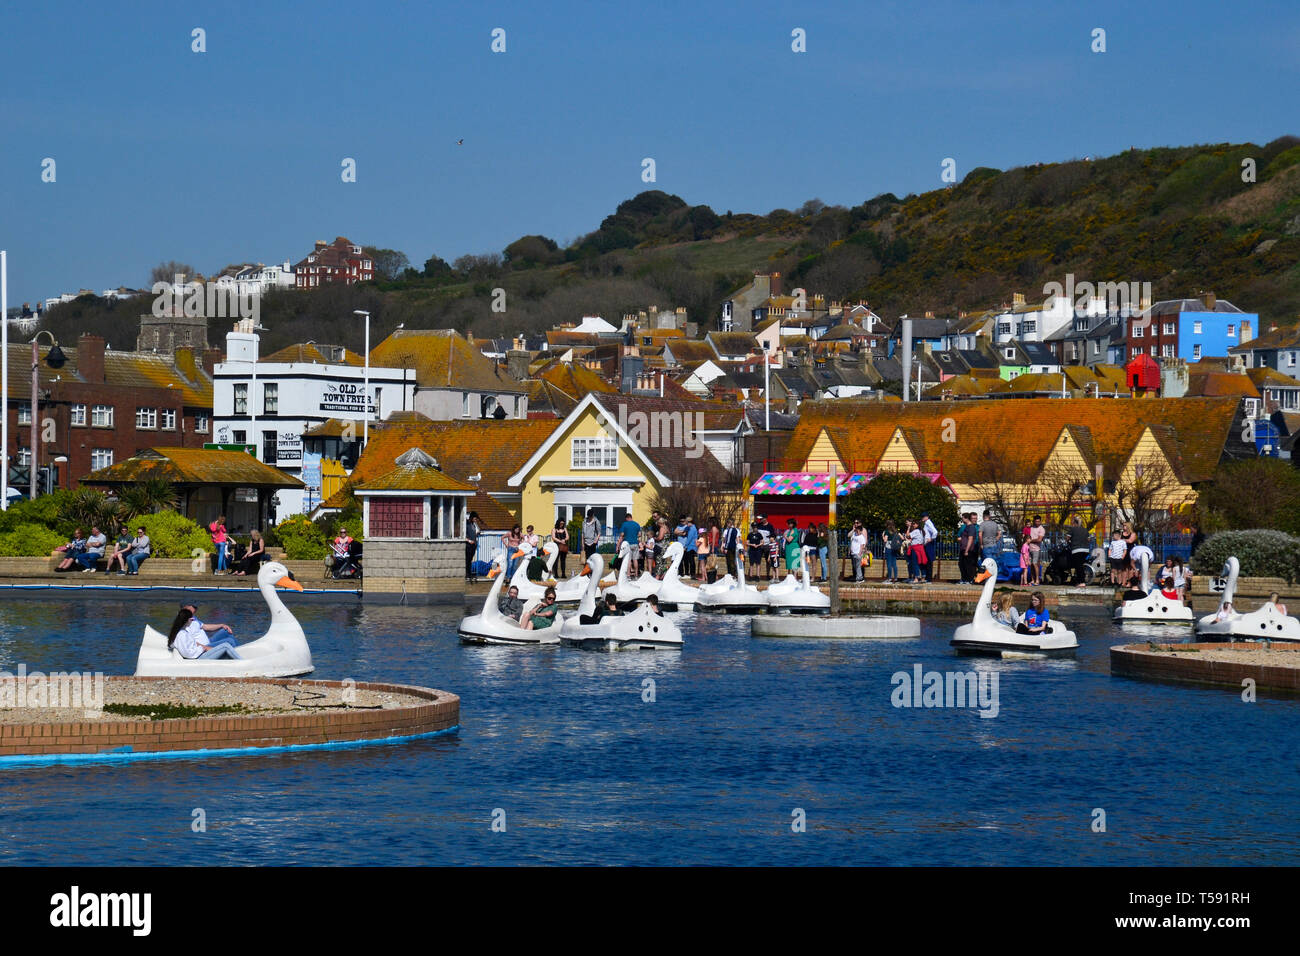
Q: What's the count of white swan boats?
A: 12